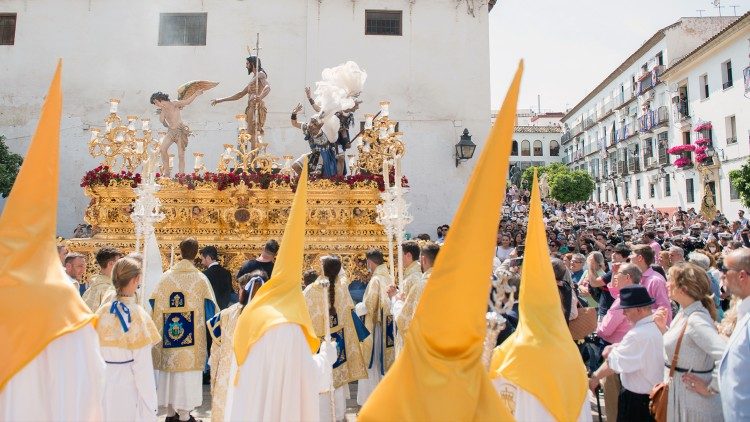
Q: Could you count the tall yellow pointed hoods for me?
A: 4